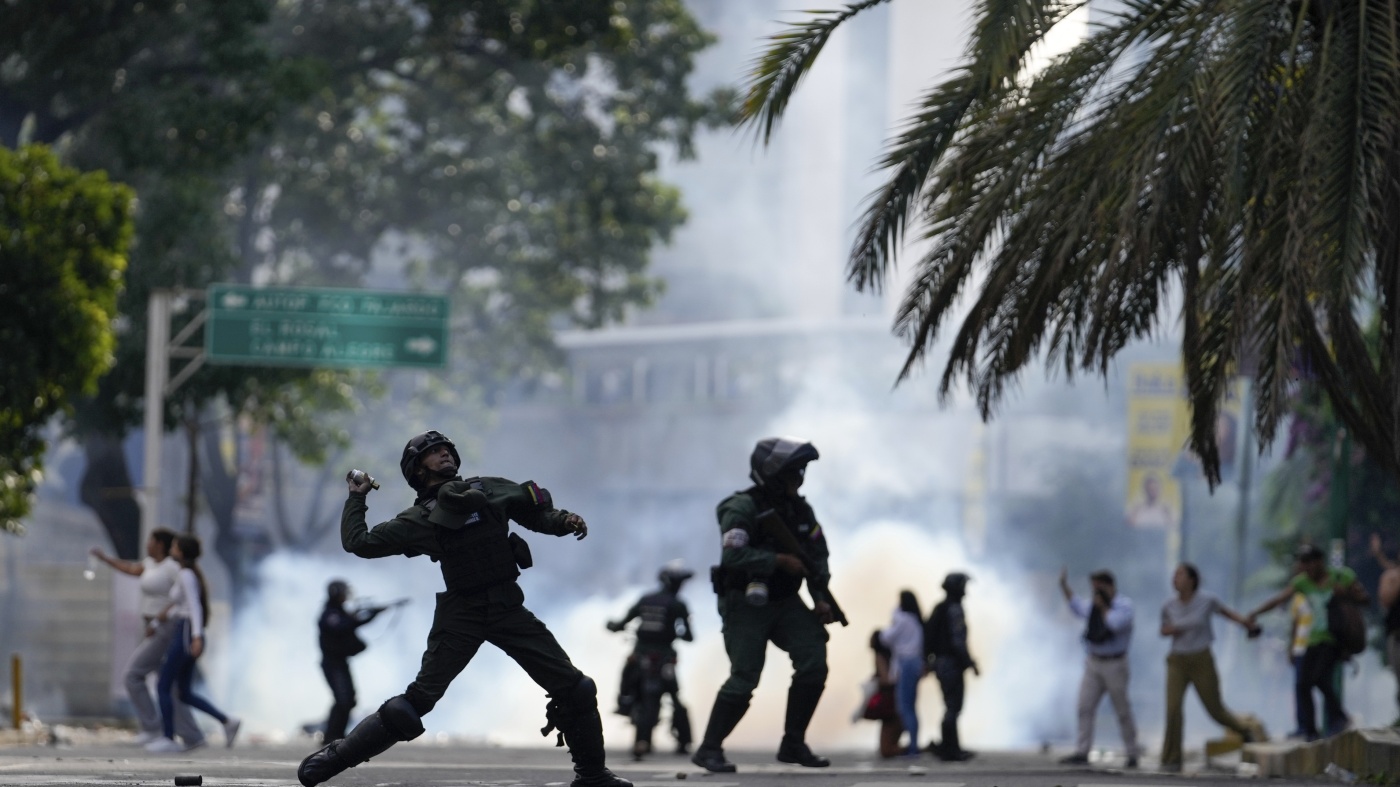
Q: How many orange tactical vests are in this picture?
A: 0